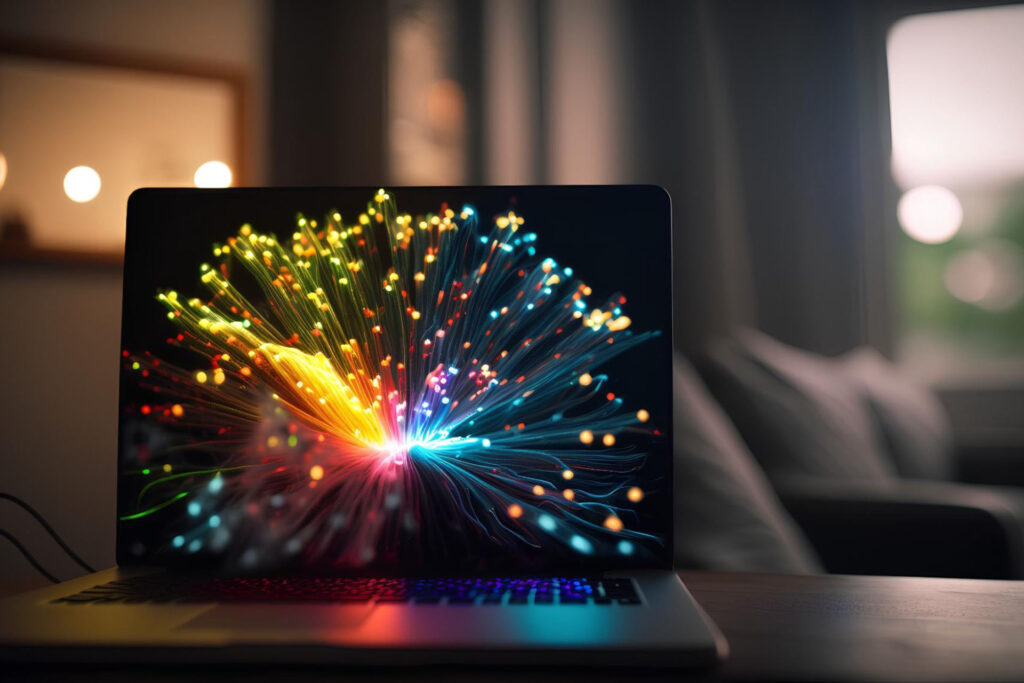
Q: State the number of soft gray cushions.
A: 3